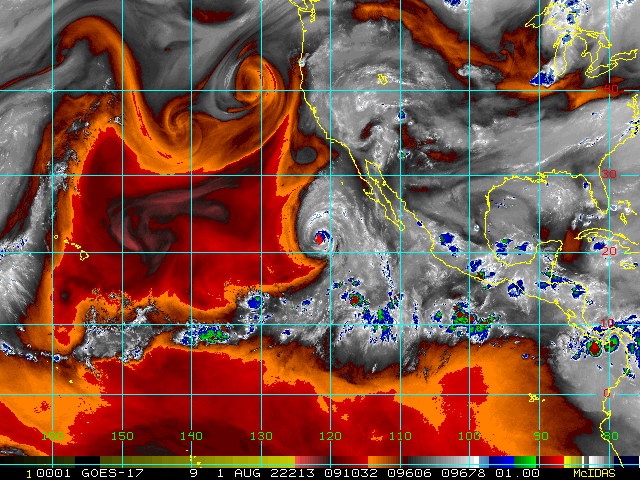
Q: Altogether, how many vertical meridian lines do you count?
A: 9